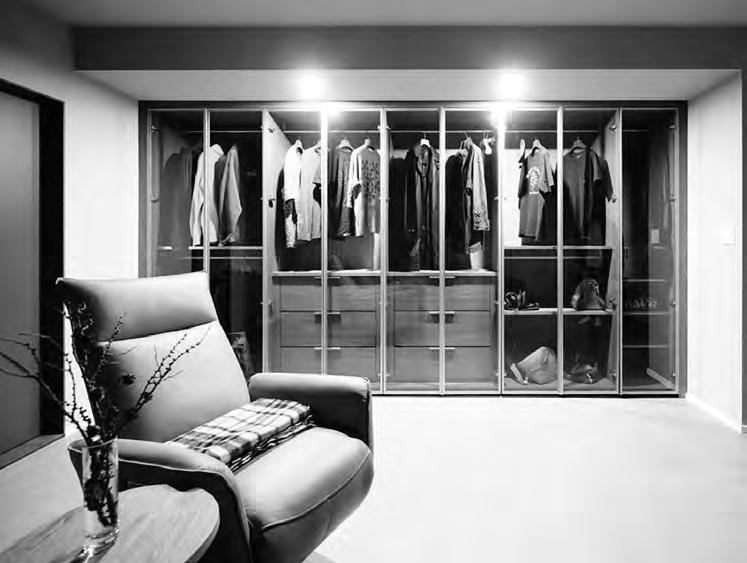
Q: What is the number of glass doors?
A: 9